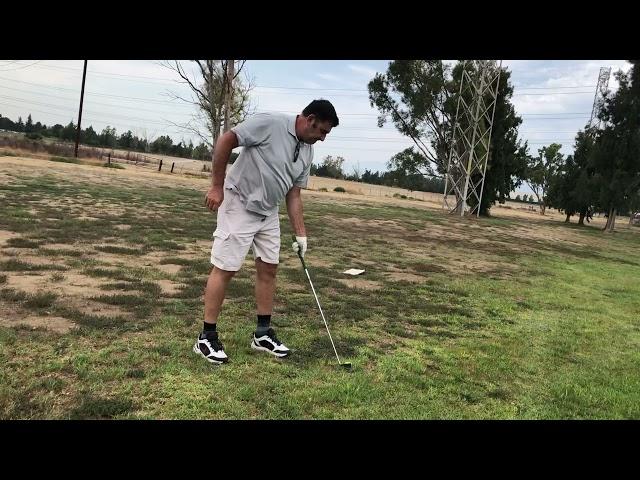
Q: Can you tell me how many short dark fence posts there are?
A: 3